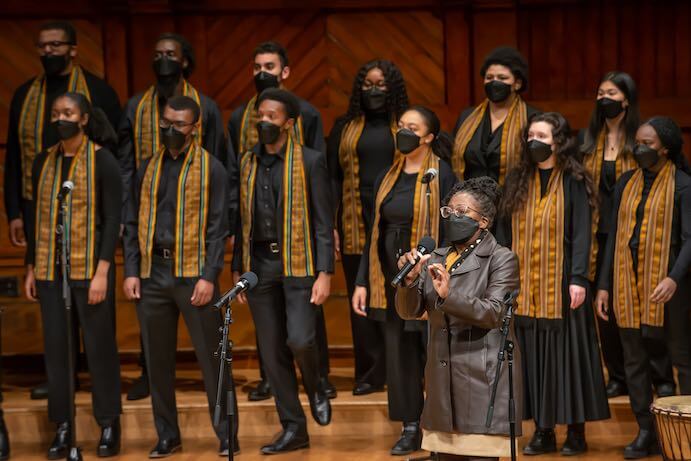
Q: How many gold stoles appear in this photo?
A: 12